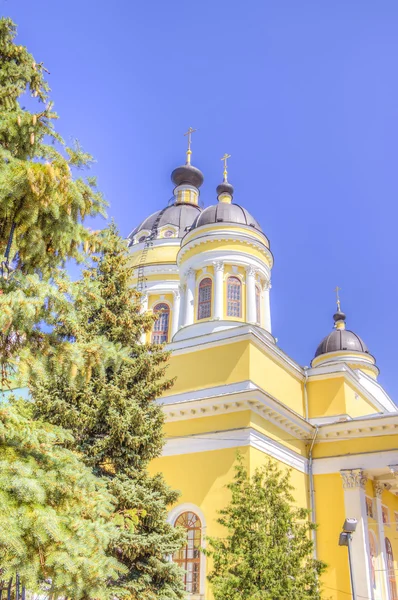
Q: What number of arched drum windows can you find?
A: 4